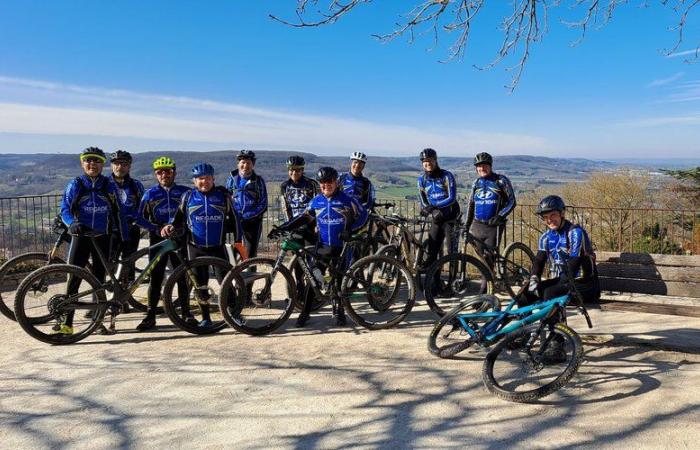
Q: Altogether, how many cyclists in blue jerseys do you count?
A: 10